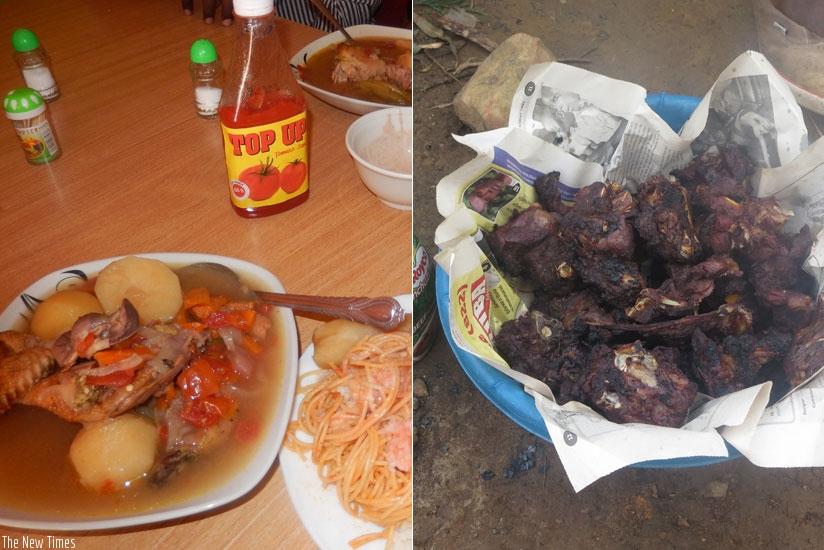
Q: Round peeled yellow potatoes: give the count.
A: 3